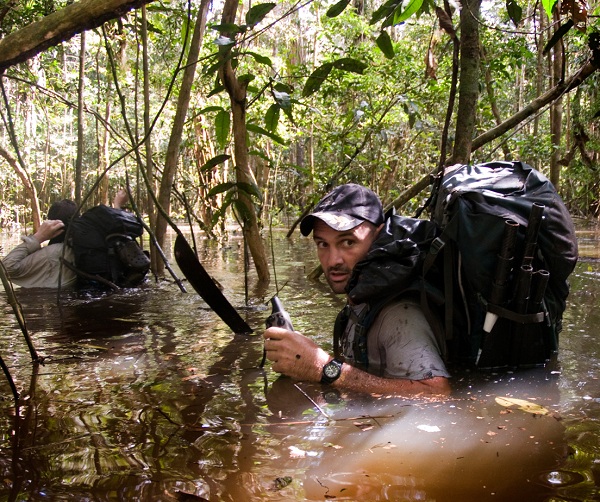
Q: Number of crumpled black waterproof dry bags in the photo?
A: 1